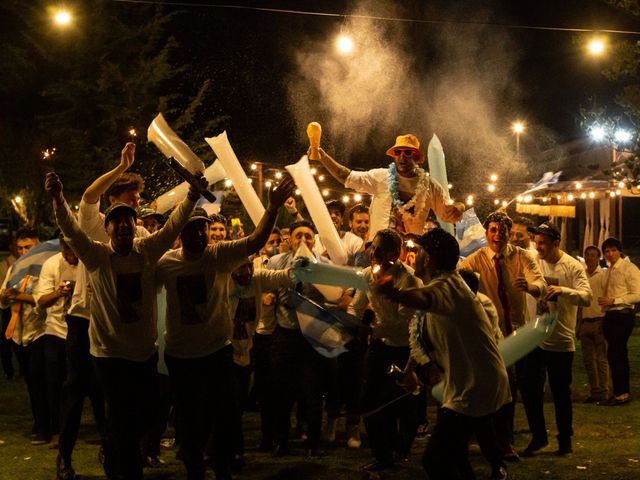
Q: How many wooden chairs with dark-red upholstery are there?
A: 0